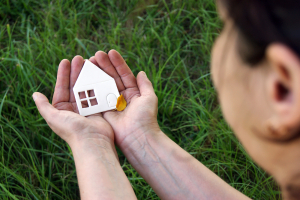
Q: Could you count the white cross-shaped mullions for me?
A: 1